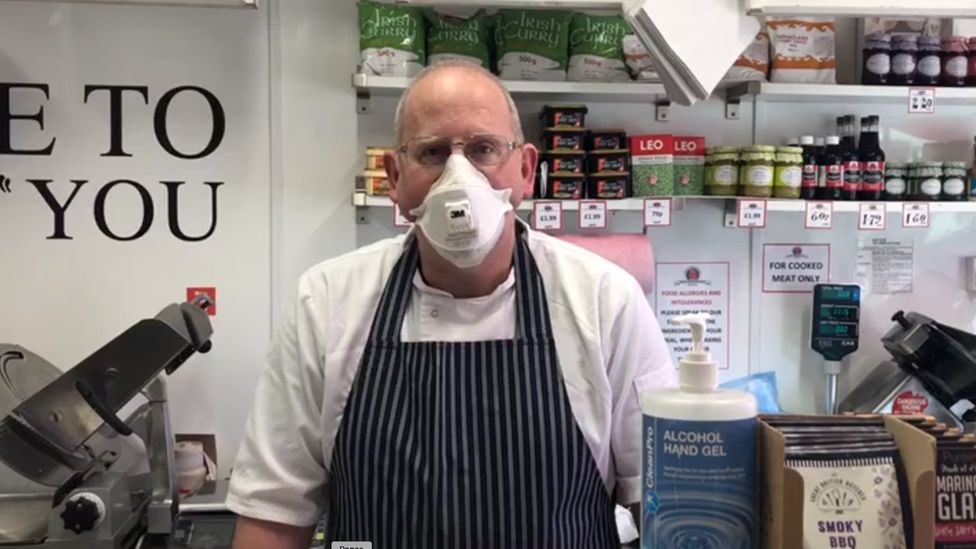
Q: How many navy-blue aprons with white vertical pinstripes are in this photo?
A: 1